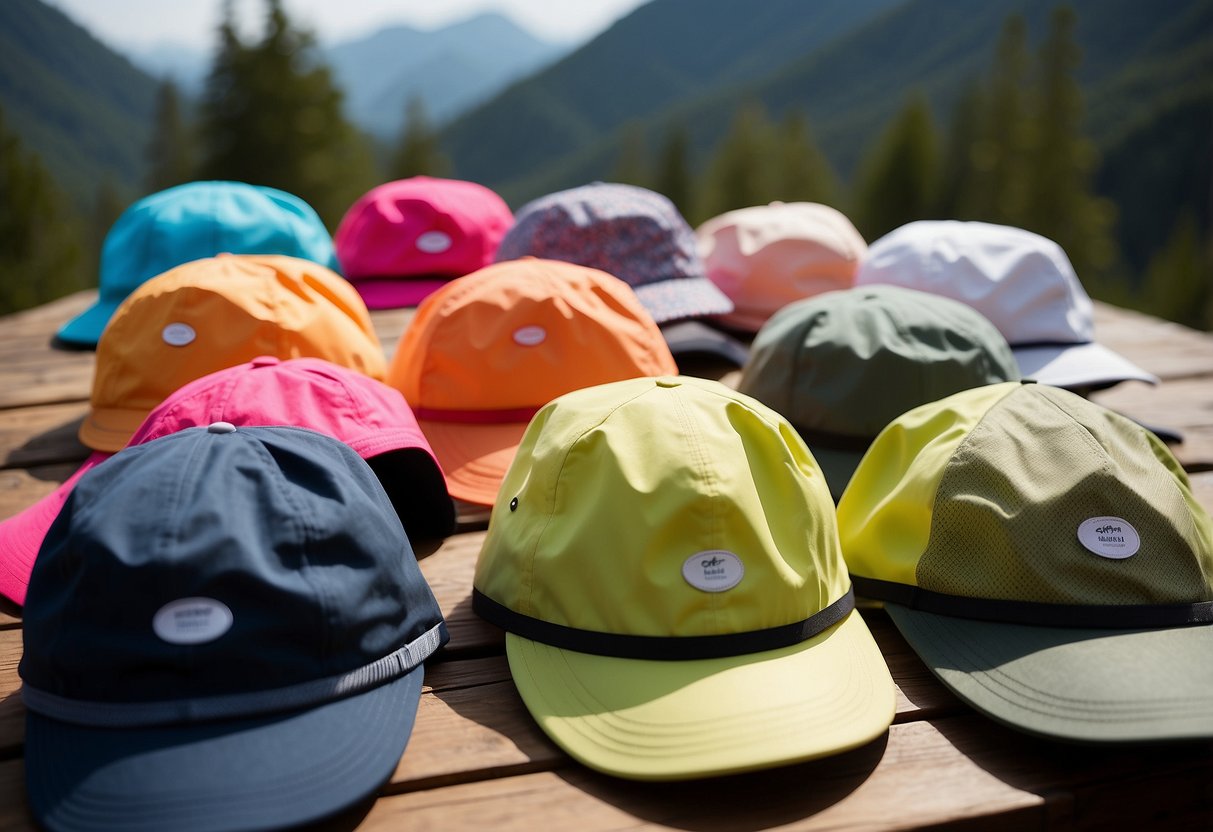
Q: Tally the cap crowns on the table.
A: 12